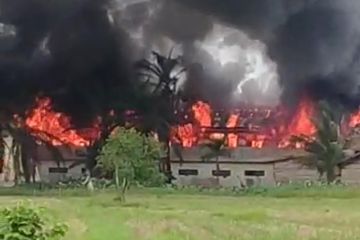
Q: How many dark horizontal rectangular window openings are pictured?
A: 4